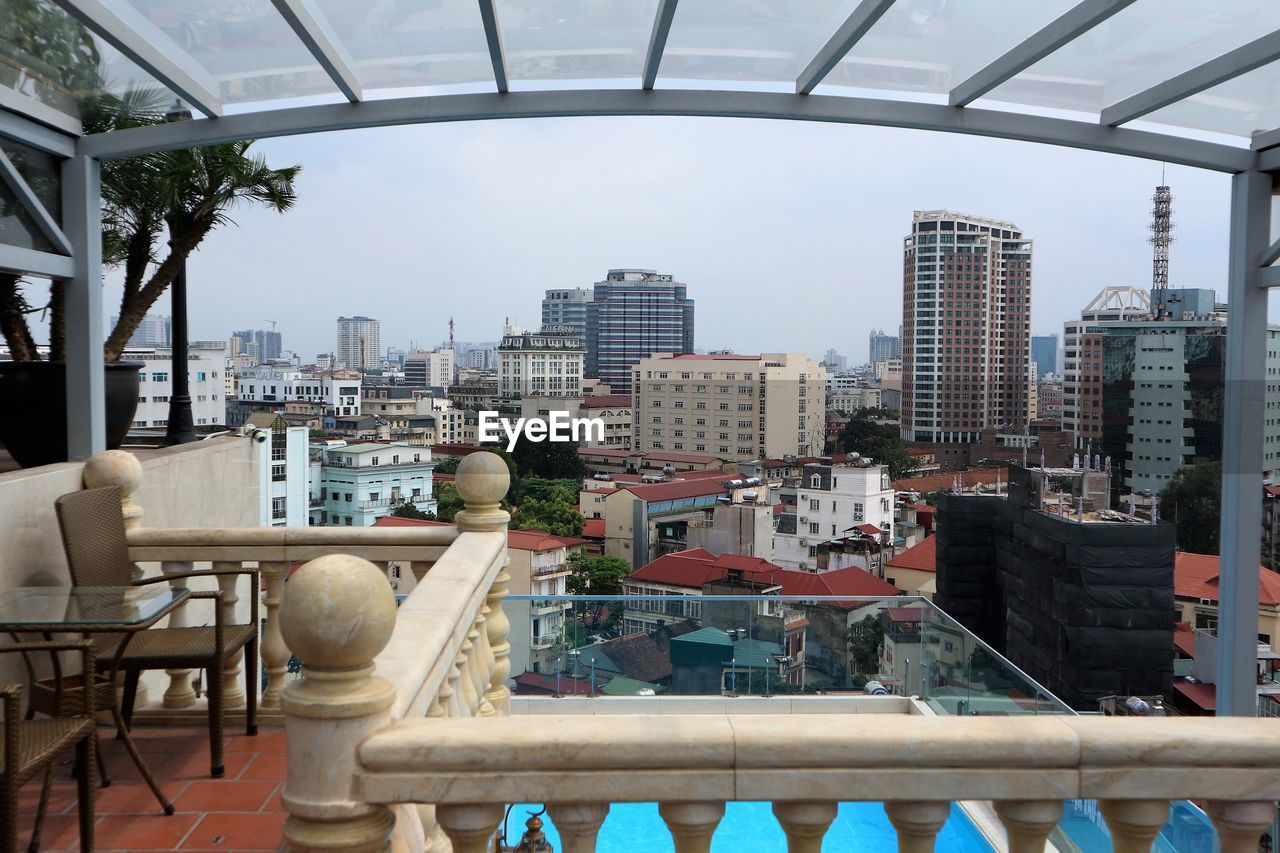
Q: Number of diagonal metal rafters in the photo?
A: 7